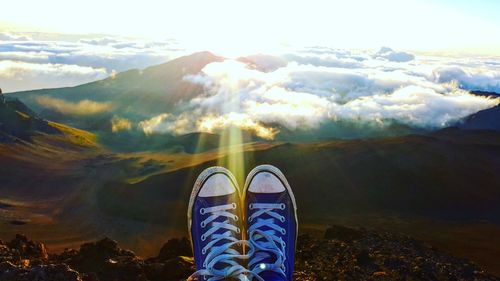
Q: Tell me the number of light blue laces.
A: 2